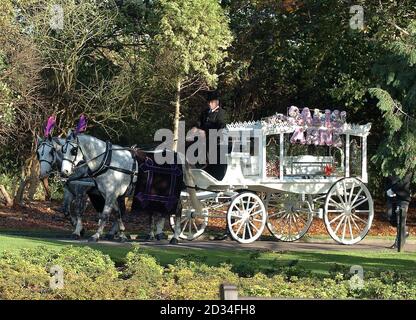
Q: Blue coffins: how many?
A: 0